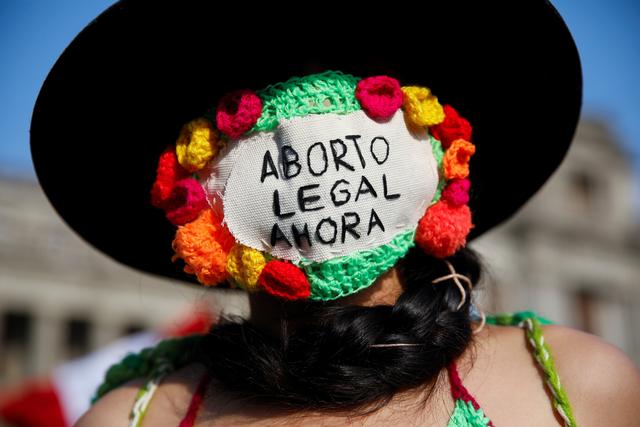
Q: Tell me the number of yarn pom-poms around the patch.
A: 13